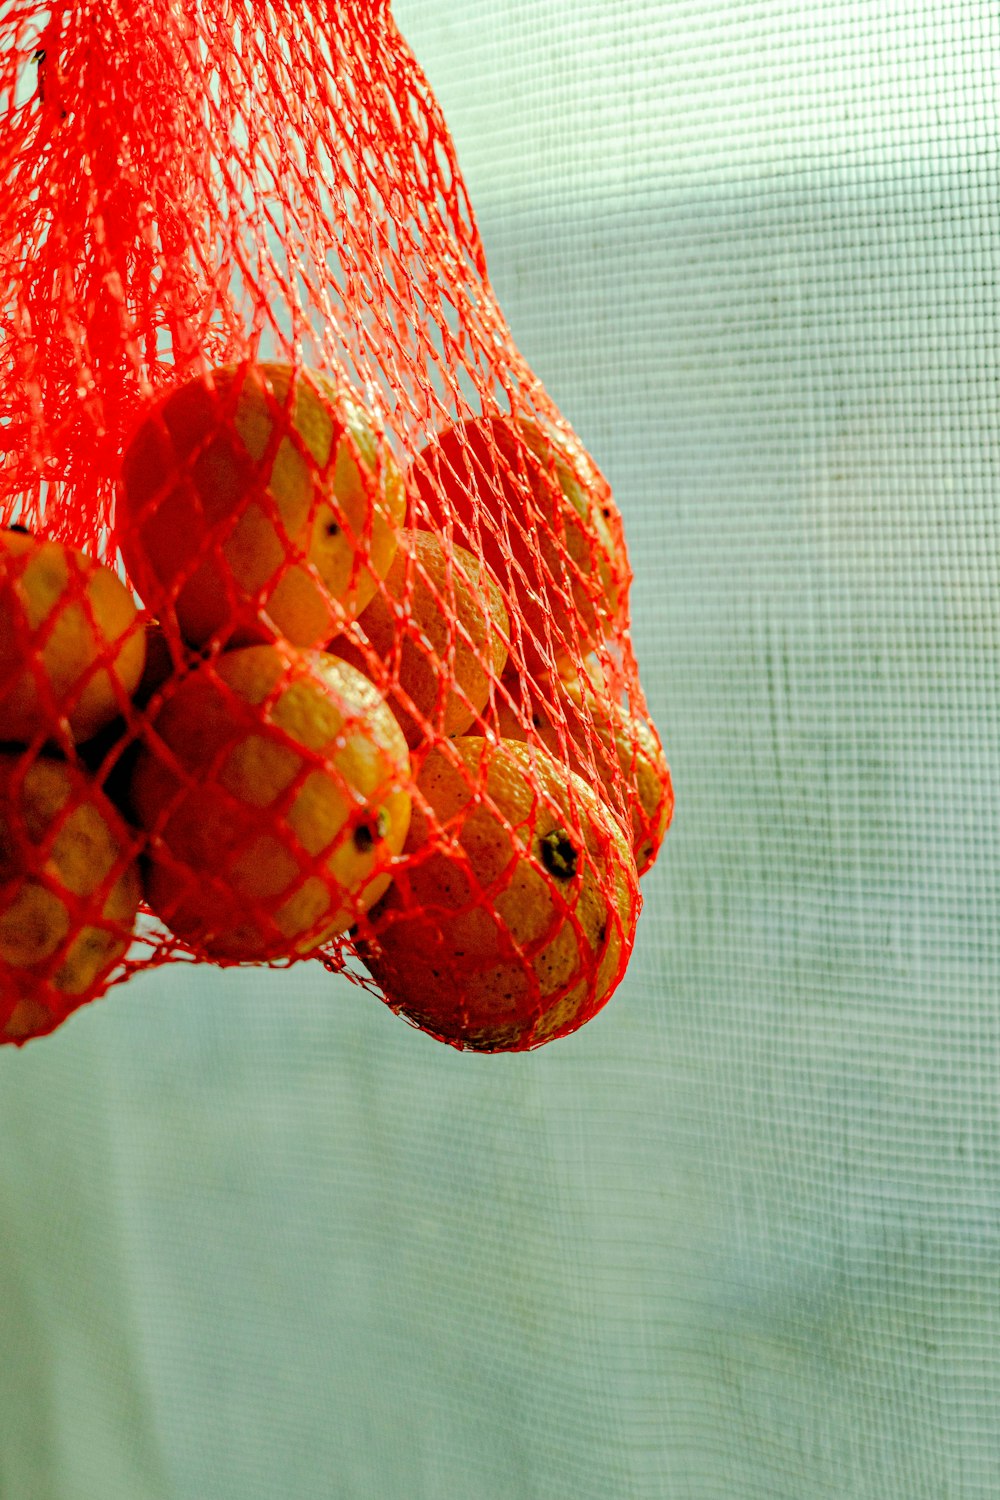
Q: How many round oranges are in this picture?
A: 8